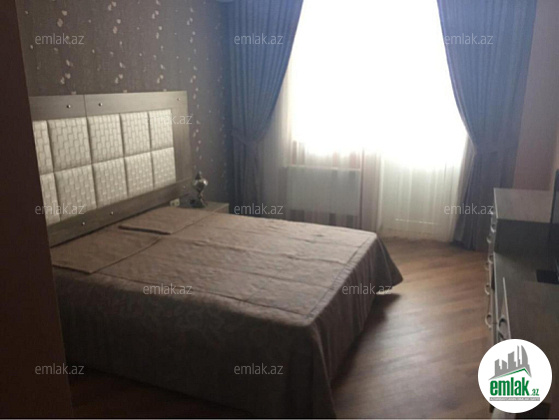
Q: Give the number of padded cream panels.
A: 10